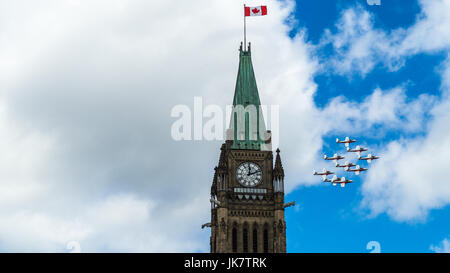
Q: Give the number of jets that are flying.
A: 9